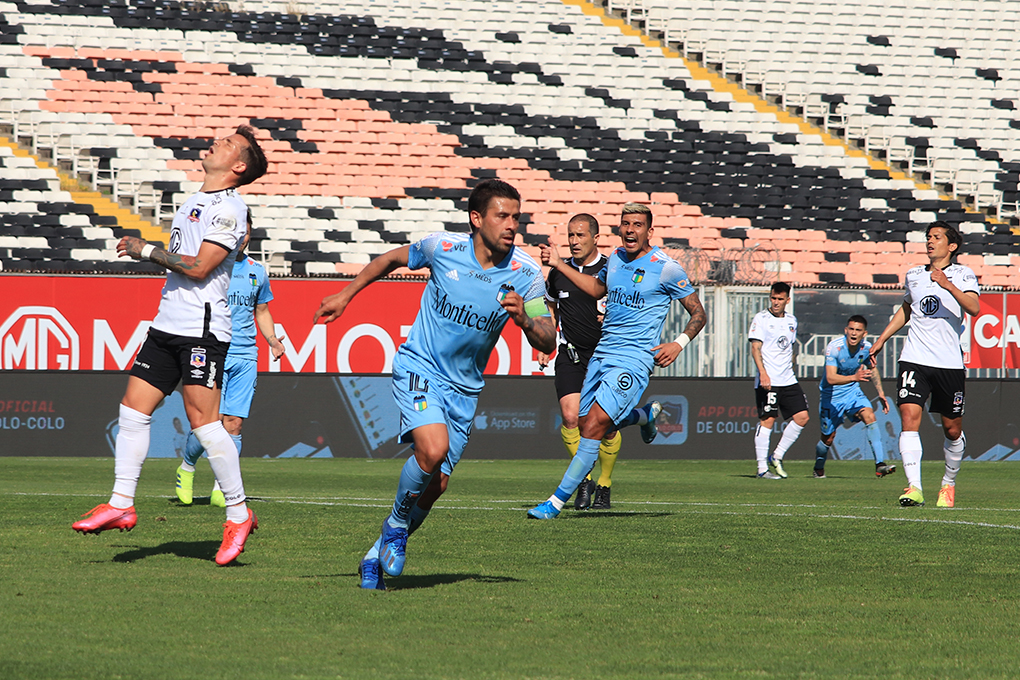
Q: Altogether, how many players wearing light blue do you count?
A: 4